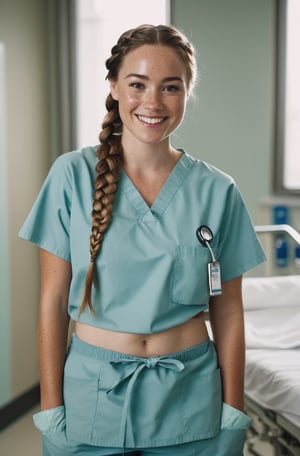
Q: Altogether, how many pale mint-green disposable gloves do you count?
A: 2